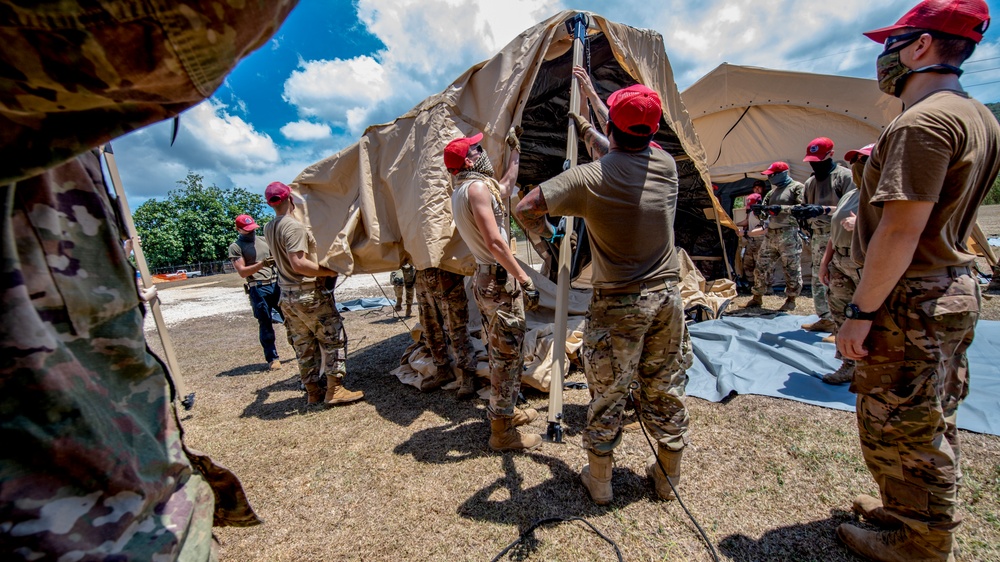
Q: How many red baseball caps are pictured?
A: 9